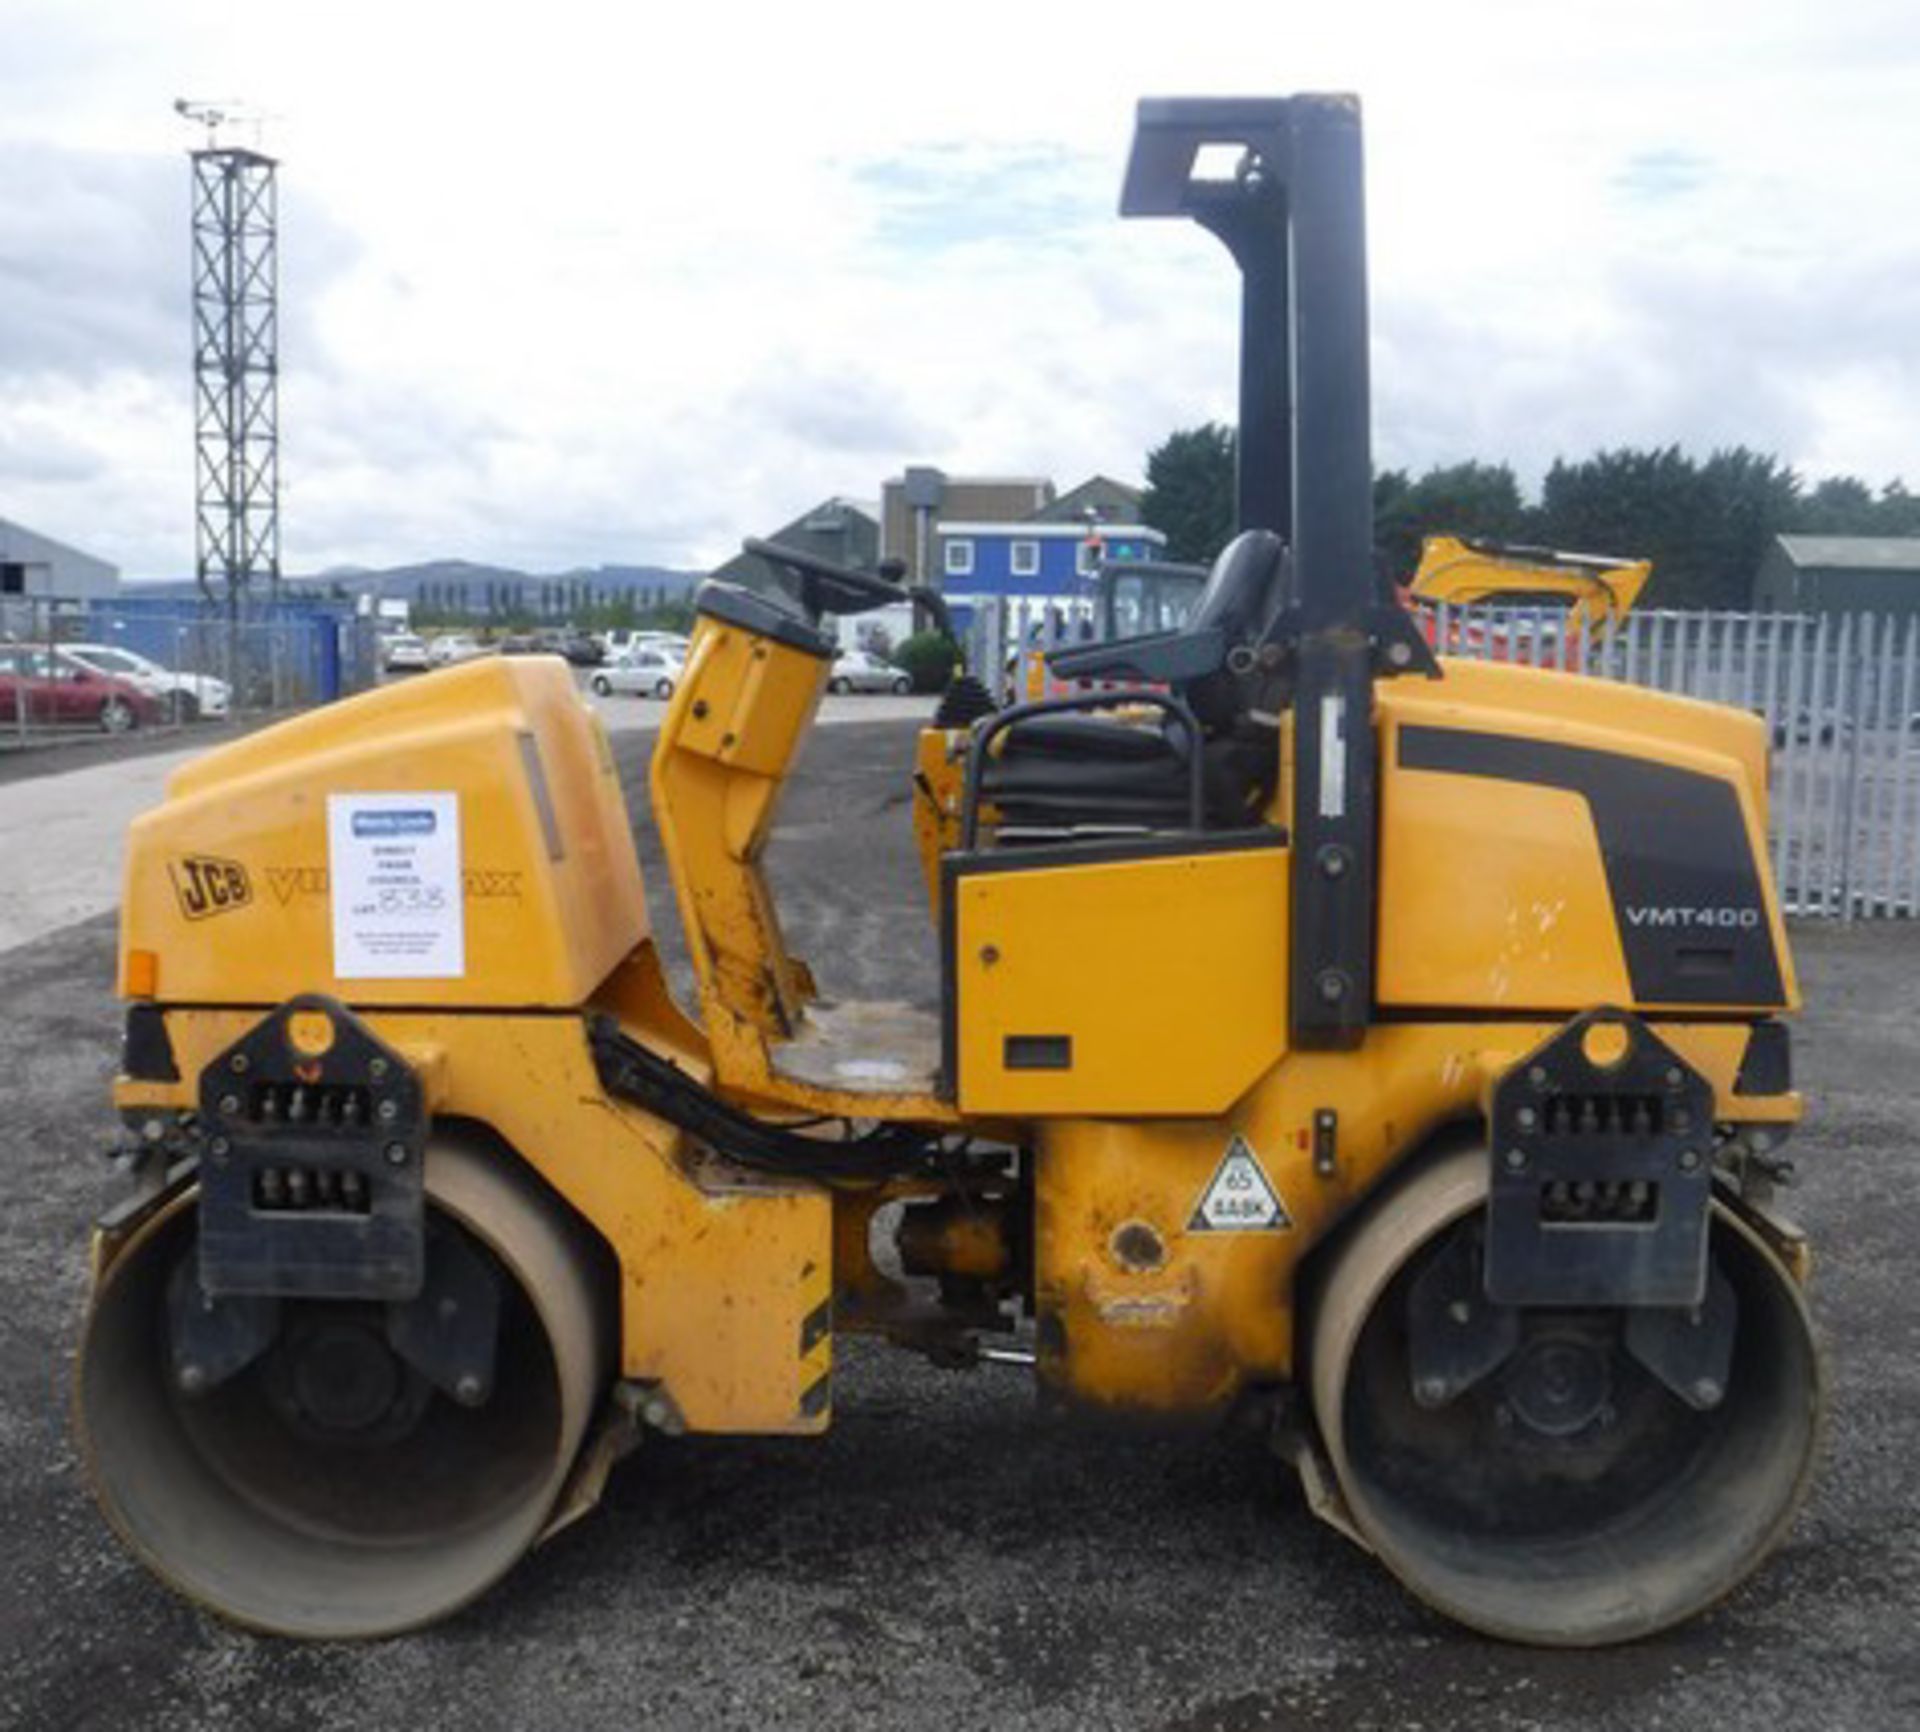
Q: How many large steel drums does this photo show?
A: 2